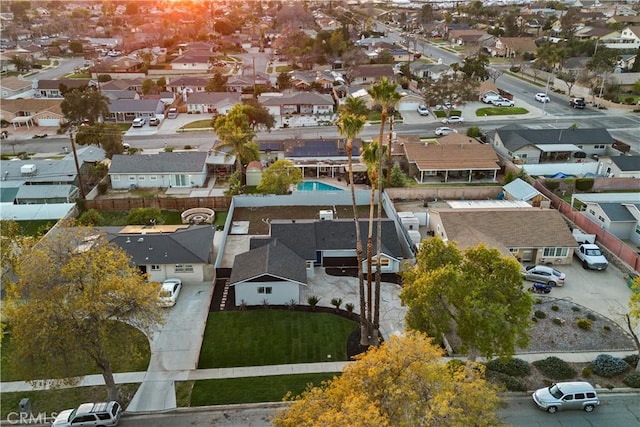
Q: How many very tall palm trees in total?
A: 3